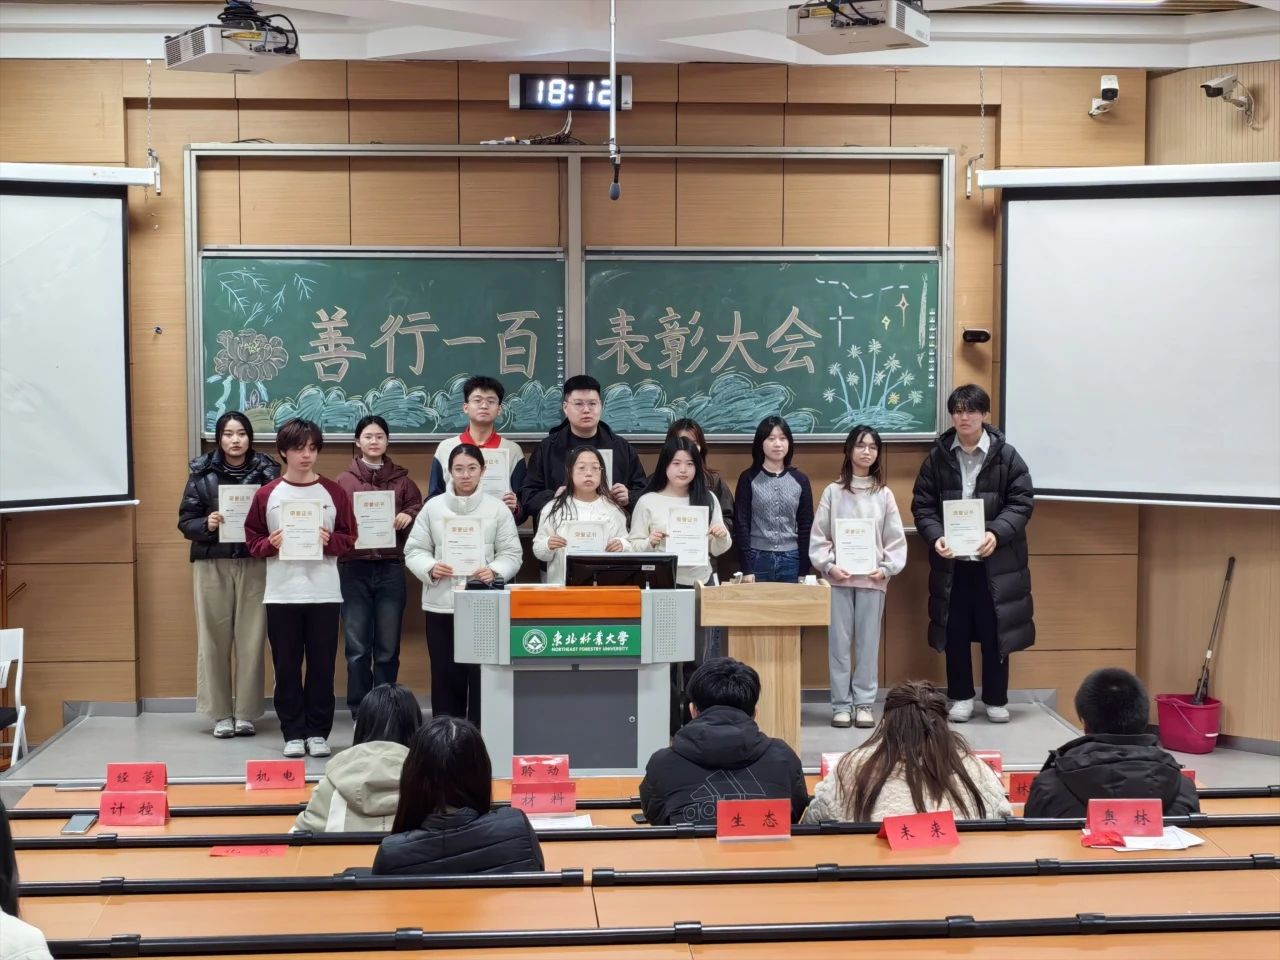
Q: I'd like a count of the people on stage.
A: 12